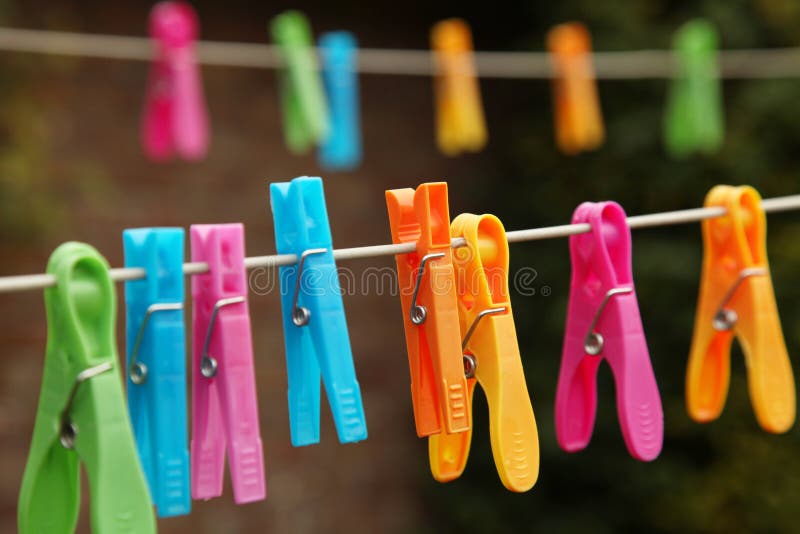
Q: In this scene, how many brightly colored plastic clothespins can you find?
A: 14